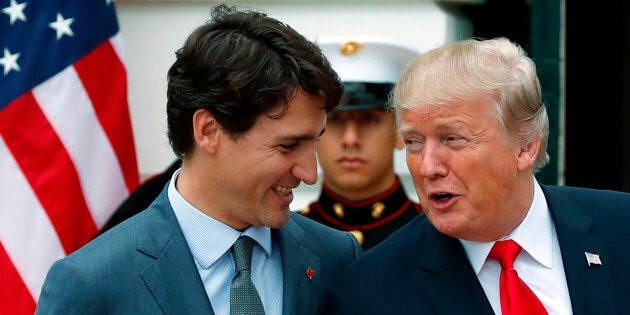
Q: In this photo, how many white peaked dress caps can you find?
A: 1